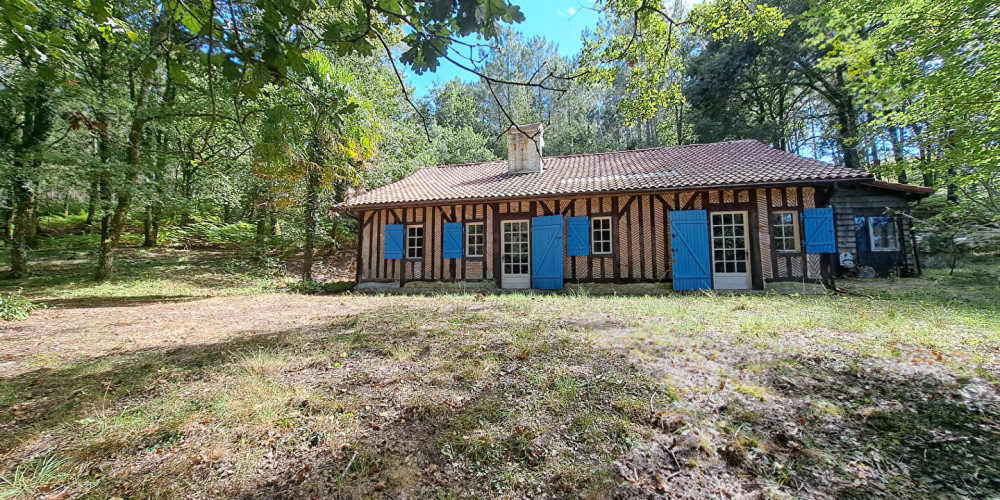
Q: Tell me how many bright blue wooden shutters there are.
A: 6